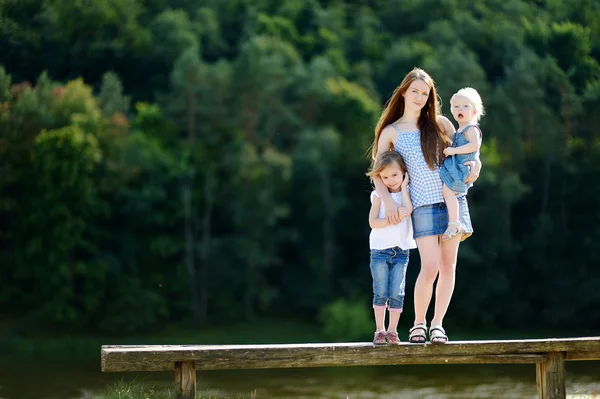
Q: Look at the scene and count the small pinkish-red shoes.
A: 2